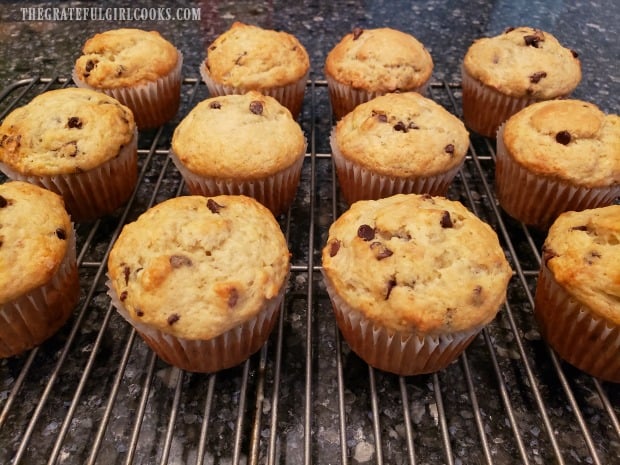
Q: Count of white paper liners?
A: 12